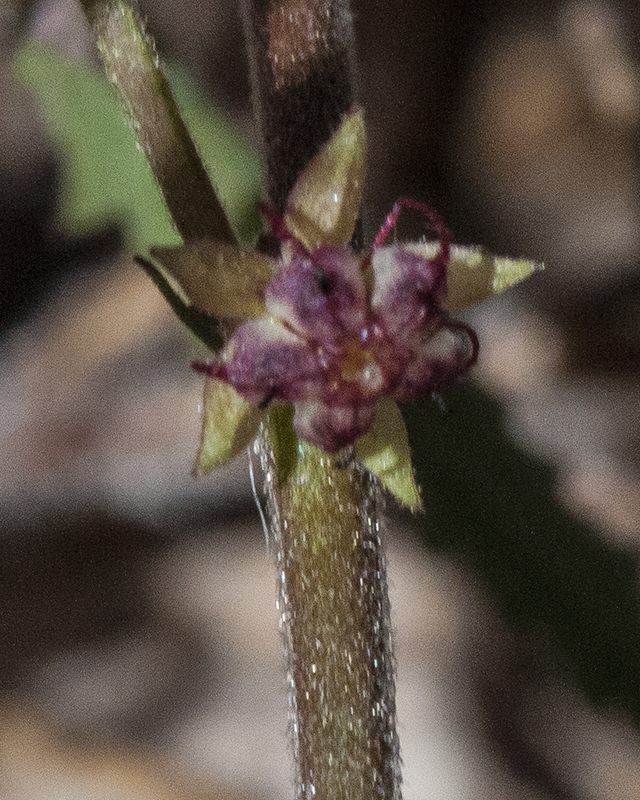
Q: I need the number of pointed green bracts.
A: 5